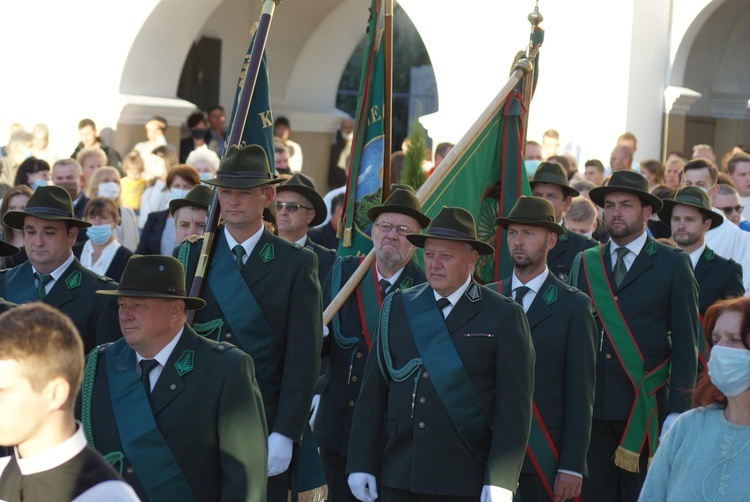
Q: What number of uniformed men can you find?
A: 11